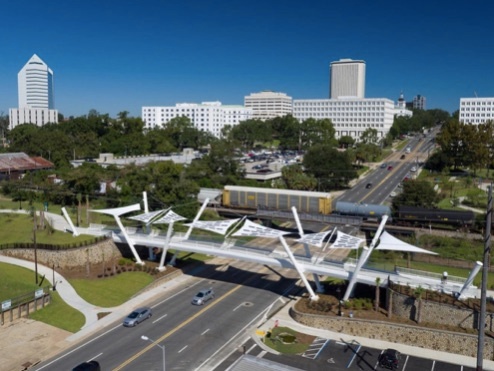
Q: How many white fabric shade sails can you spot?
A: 8